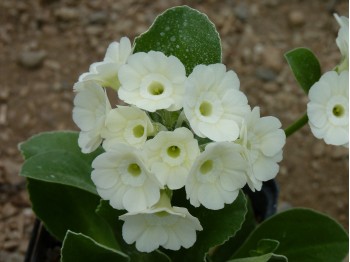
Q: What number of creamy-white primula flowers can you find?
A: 12